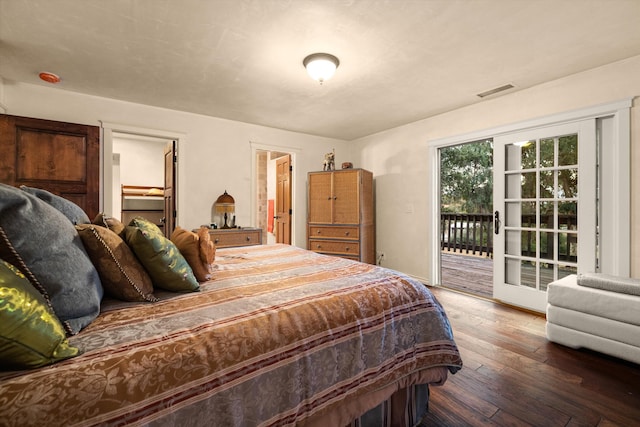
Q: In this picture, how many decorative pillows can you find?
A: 7